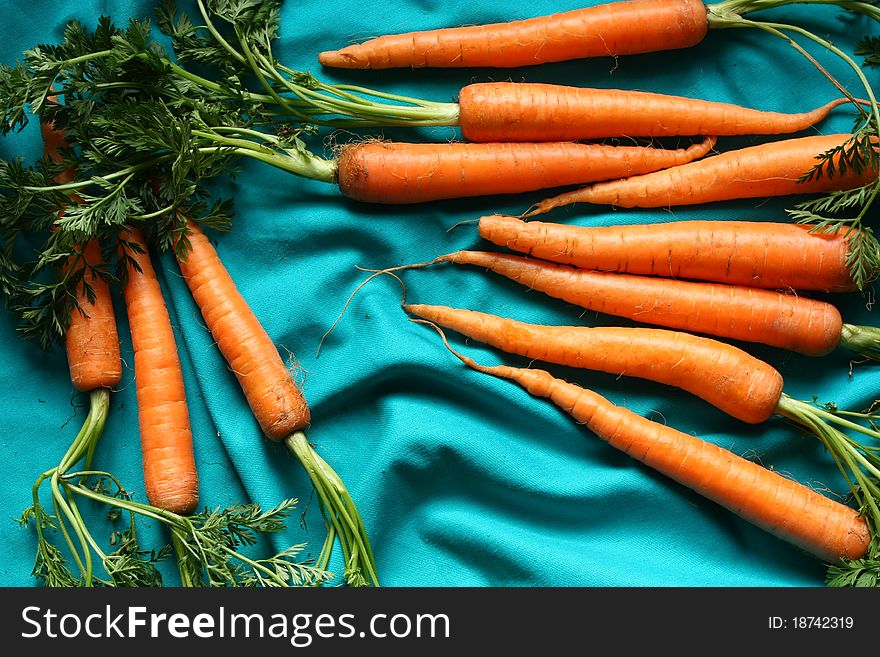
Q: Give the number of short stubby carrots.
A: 0